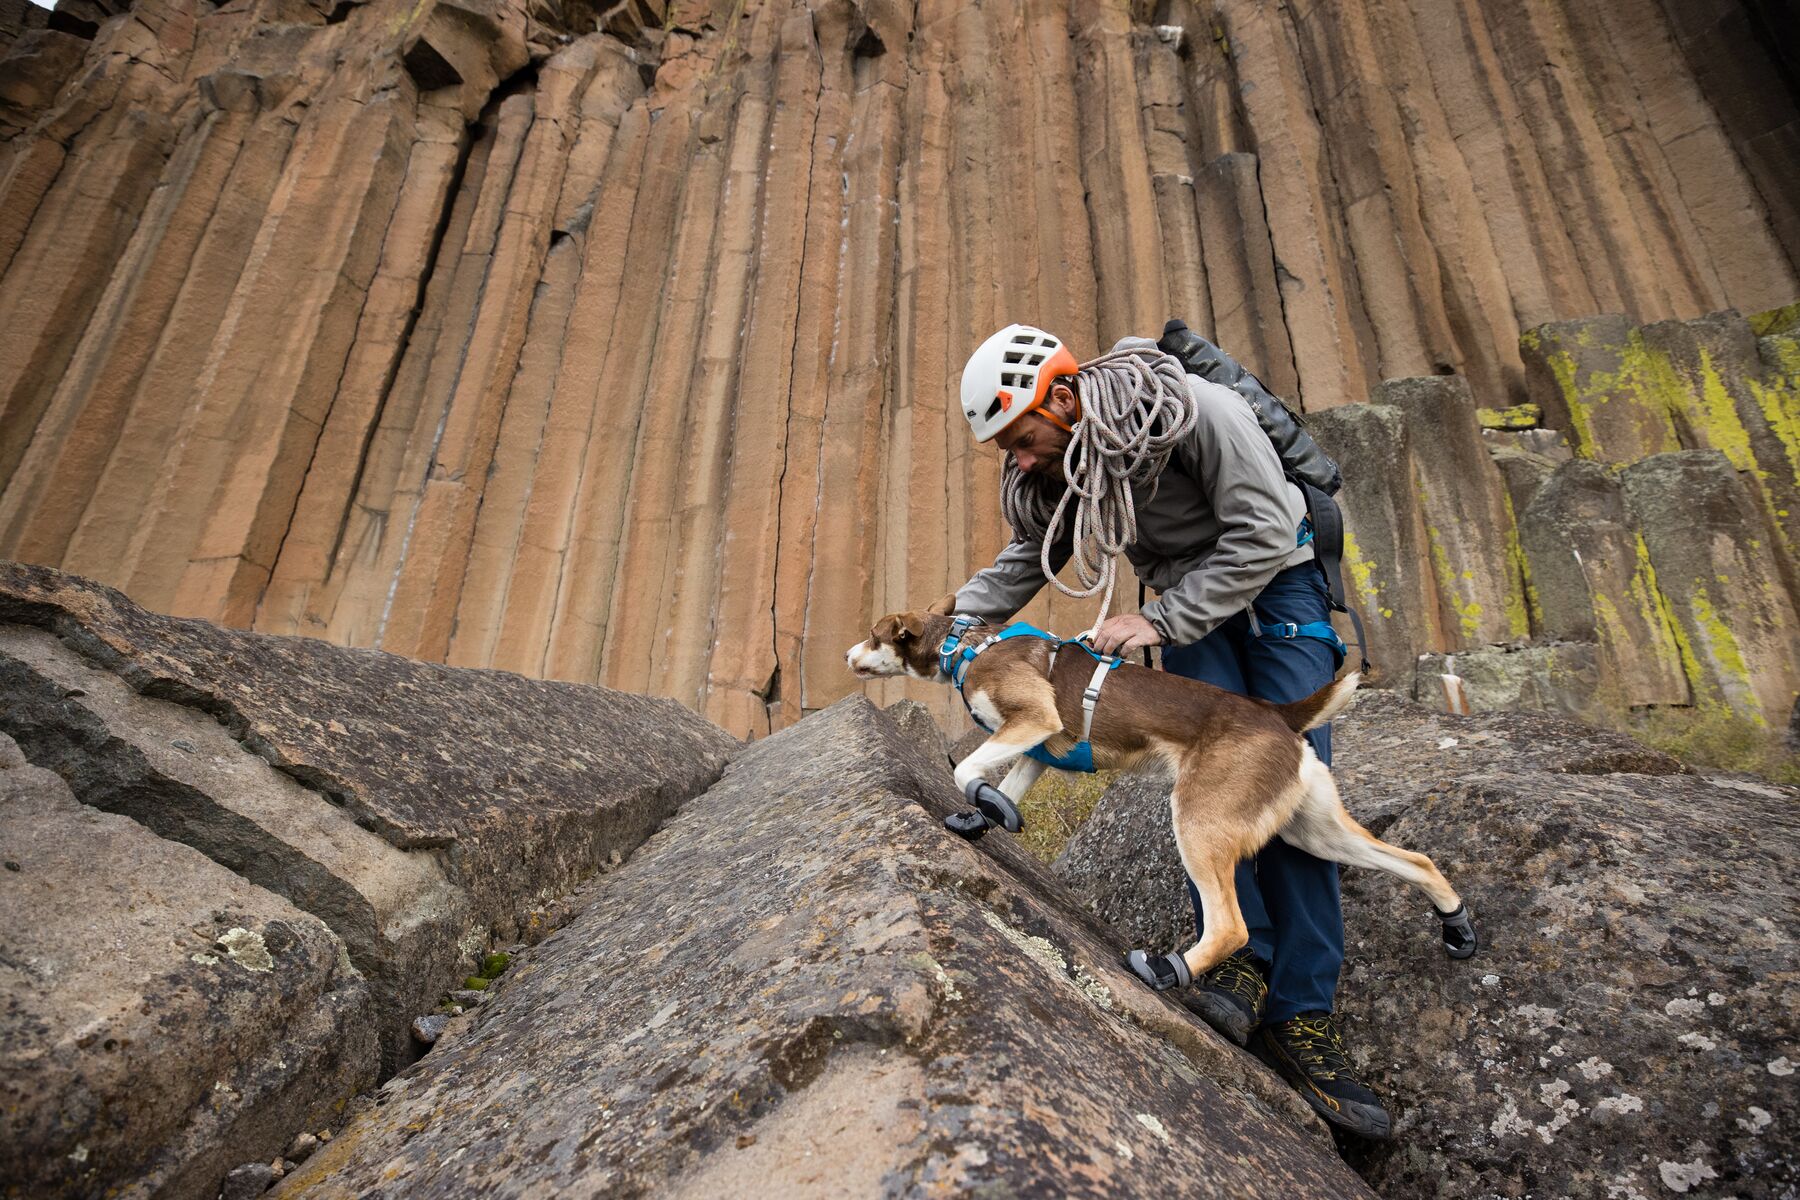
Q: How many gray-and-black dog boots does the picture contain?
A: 4